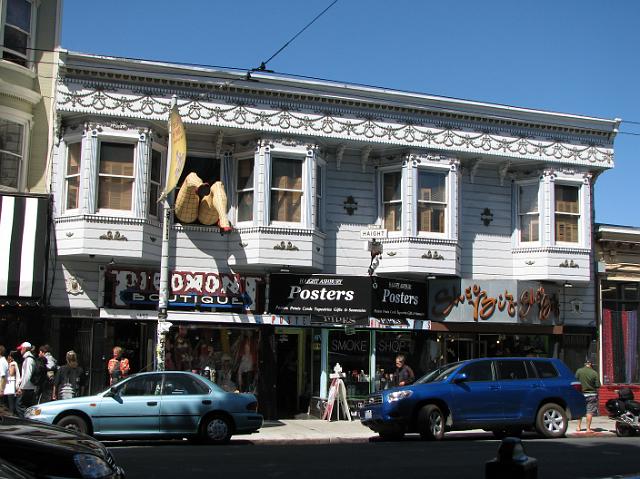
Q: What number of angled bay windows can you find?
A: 4